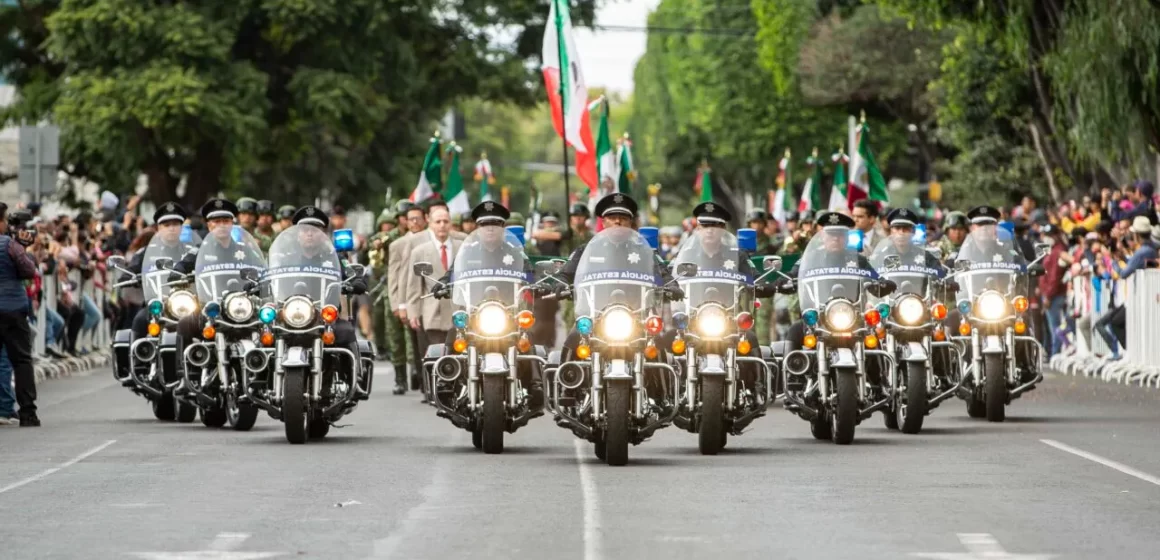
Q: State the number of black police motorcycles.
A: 9